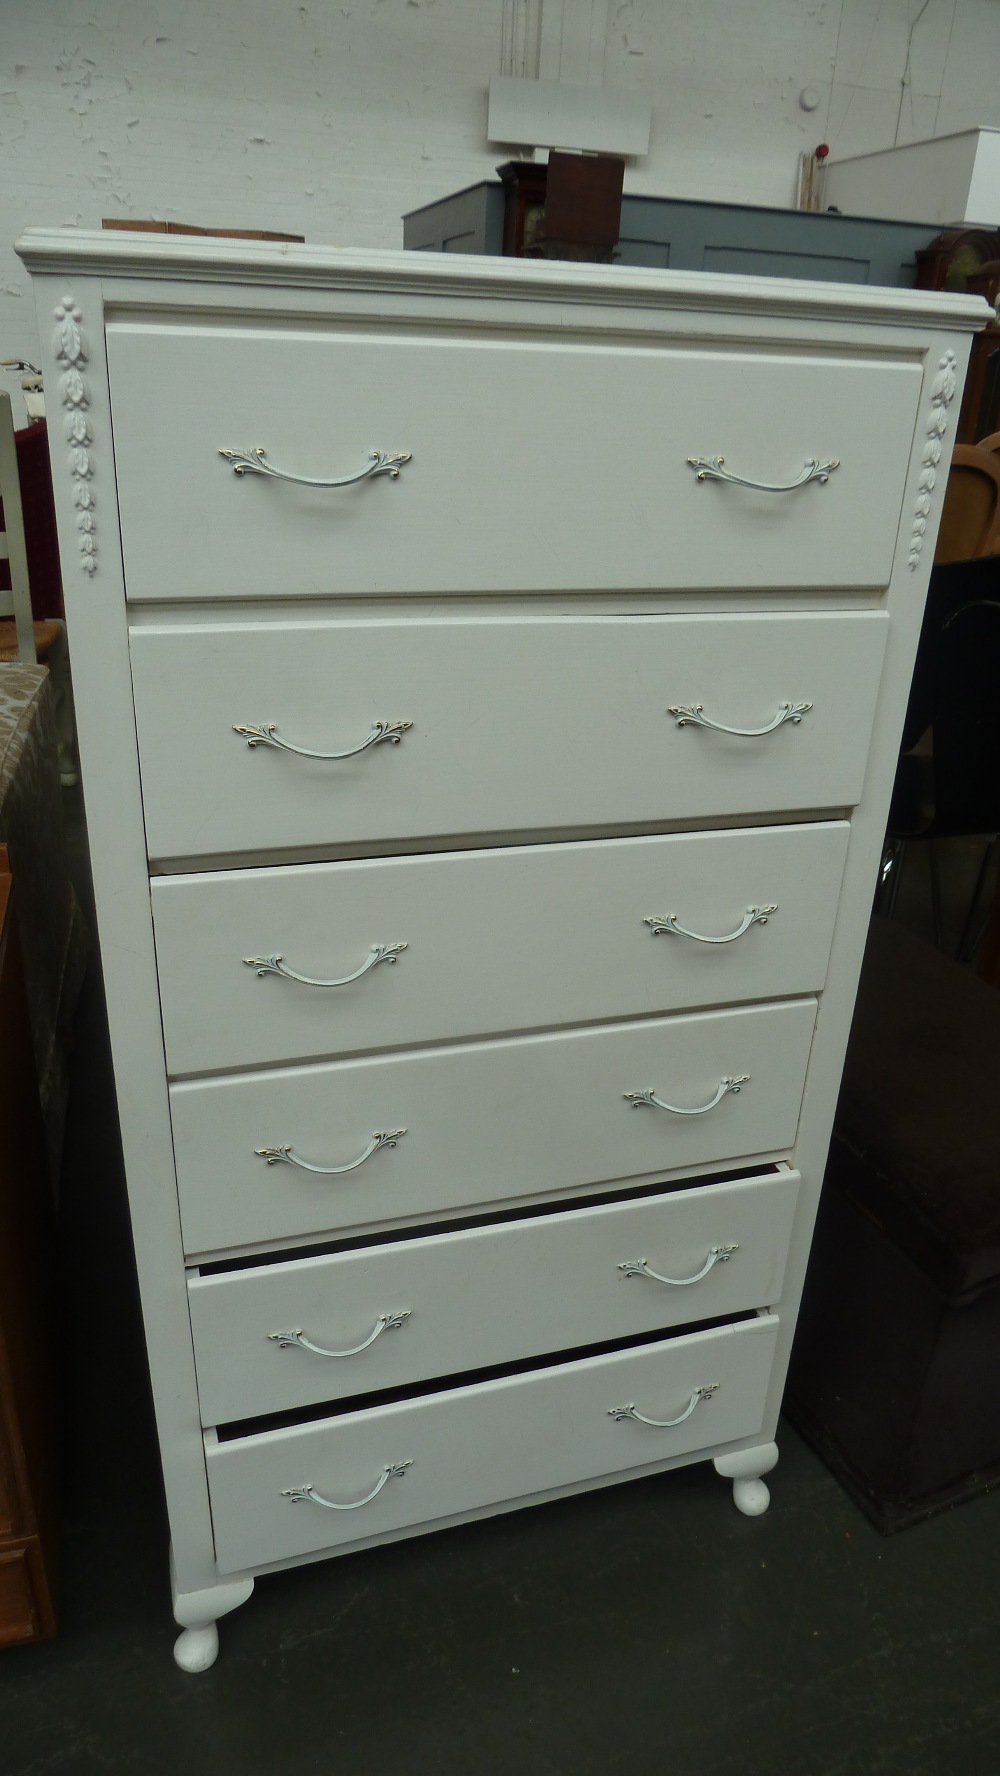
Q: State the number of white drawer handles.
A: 12